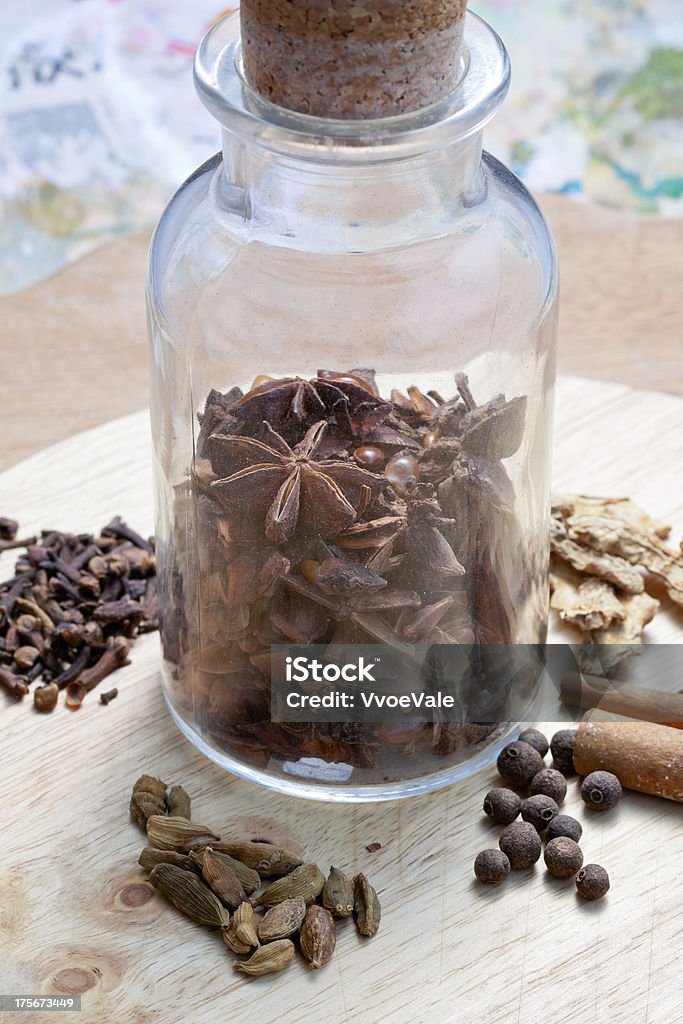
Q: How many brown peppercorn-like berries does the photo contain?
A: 12